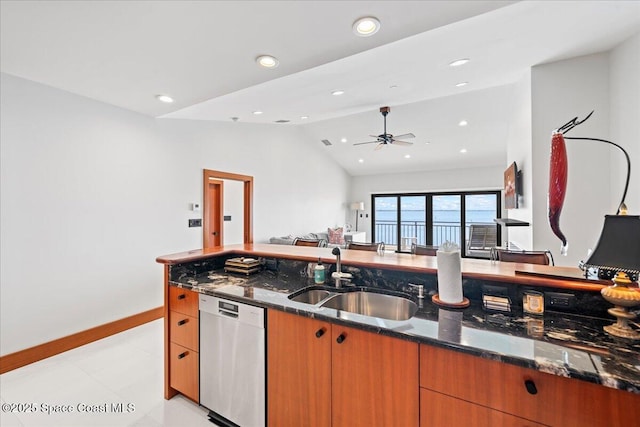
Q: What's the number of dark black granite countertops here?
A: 1